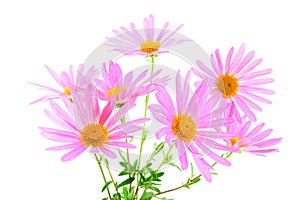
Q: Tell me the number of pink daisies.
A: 7